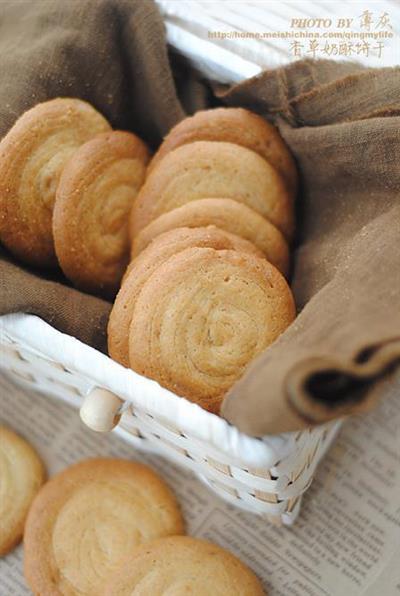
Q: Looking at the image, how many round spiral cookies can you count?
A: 10